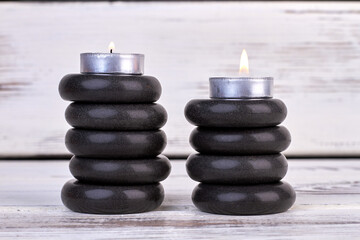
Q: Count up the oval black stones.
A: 9